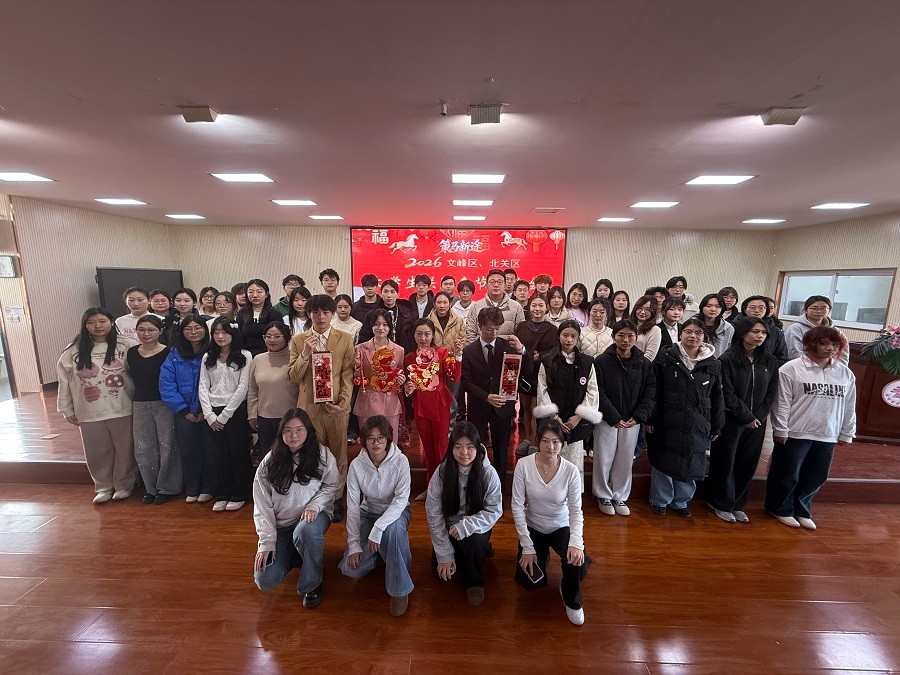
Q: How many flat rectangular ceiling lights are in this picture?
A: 14